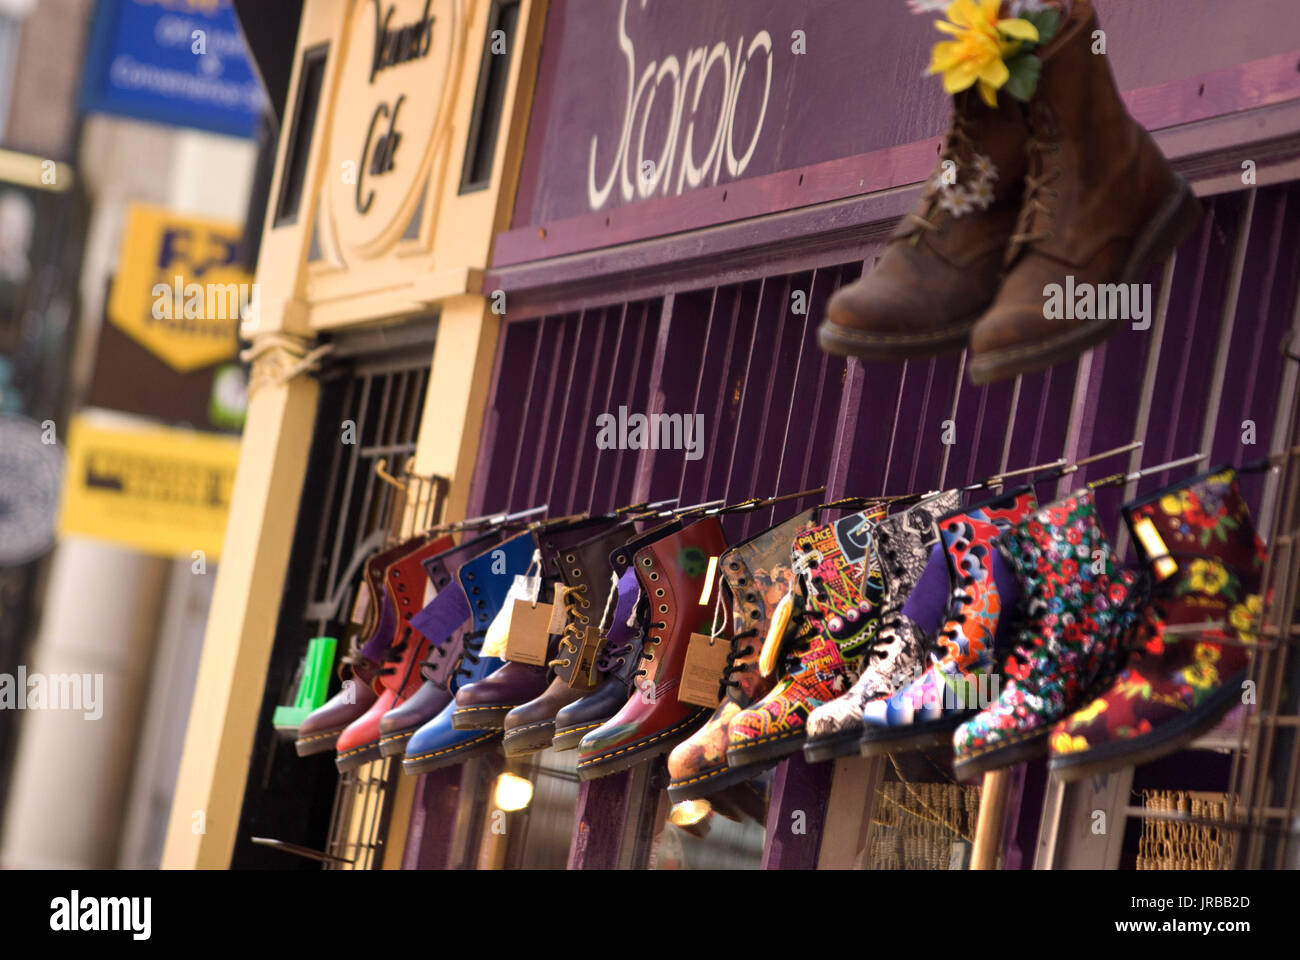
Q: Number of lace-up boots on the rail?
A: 14